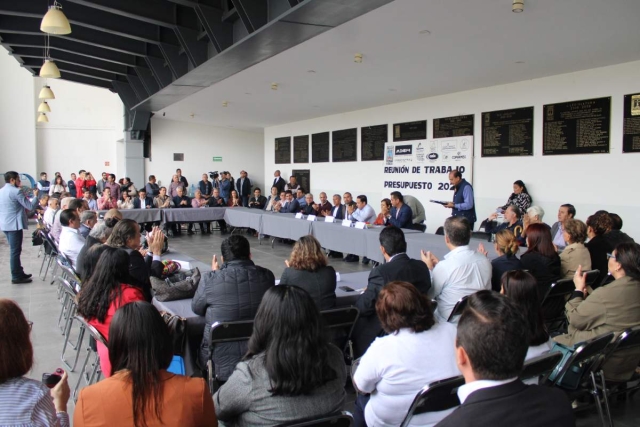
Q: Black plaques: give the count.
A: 11